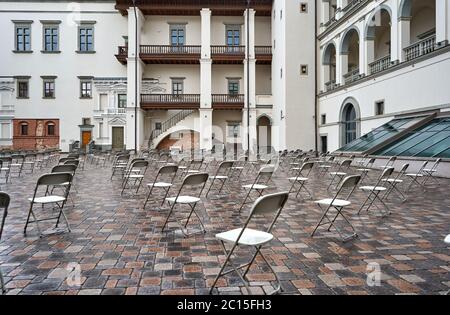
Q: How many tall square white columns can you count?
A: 3